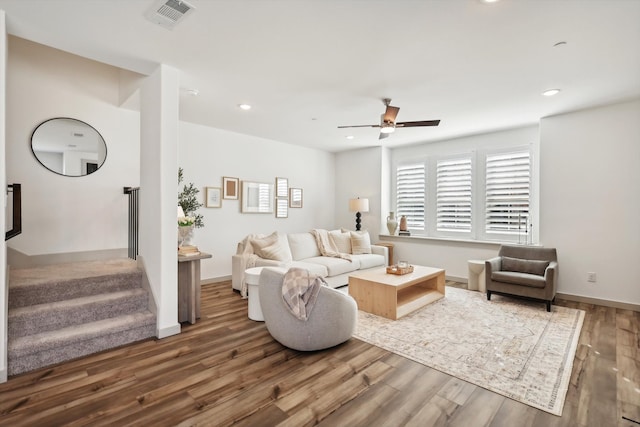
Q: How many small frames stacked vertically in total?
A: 2